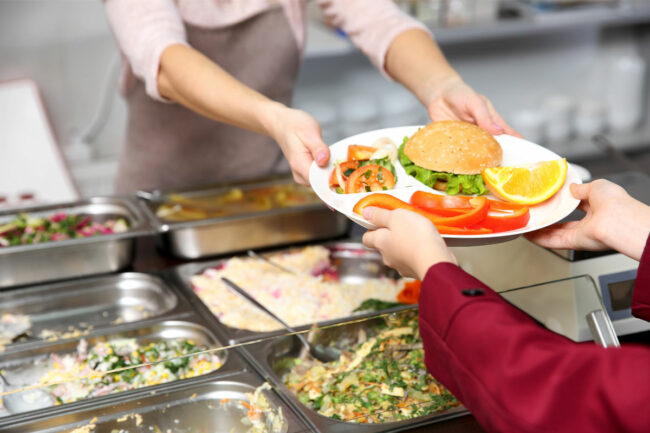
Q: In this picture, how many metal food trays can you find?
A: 7